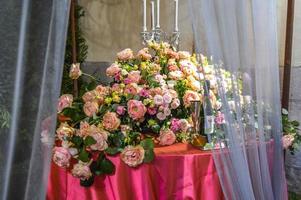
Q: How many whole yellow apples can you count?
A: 0